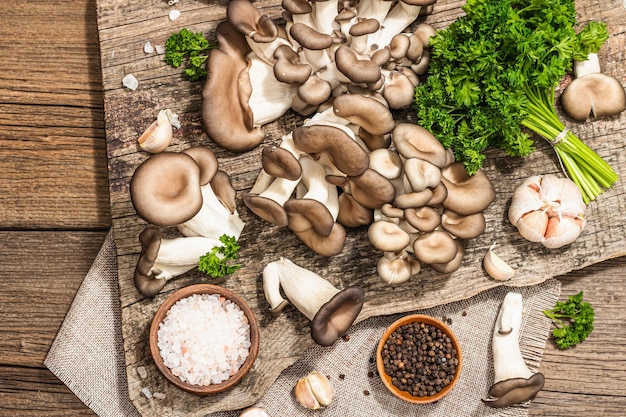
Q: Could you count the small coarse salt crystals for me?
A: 7